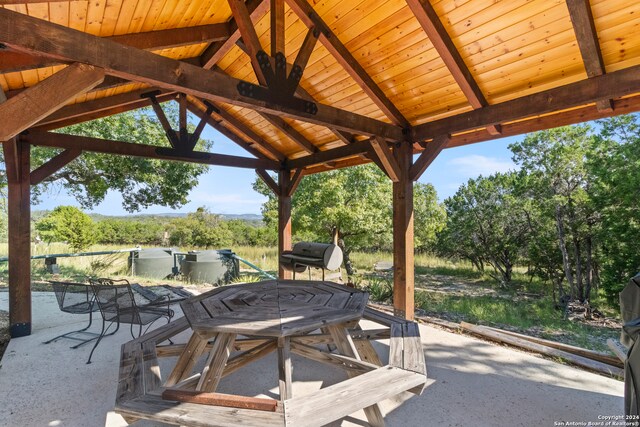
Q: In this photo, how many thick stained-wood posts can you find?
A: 3